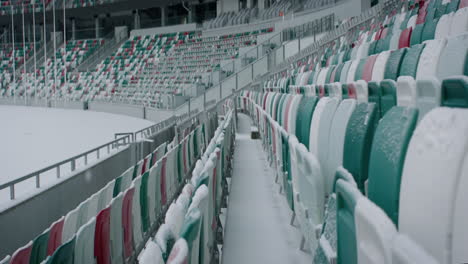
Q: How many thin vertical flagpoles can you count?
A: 6